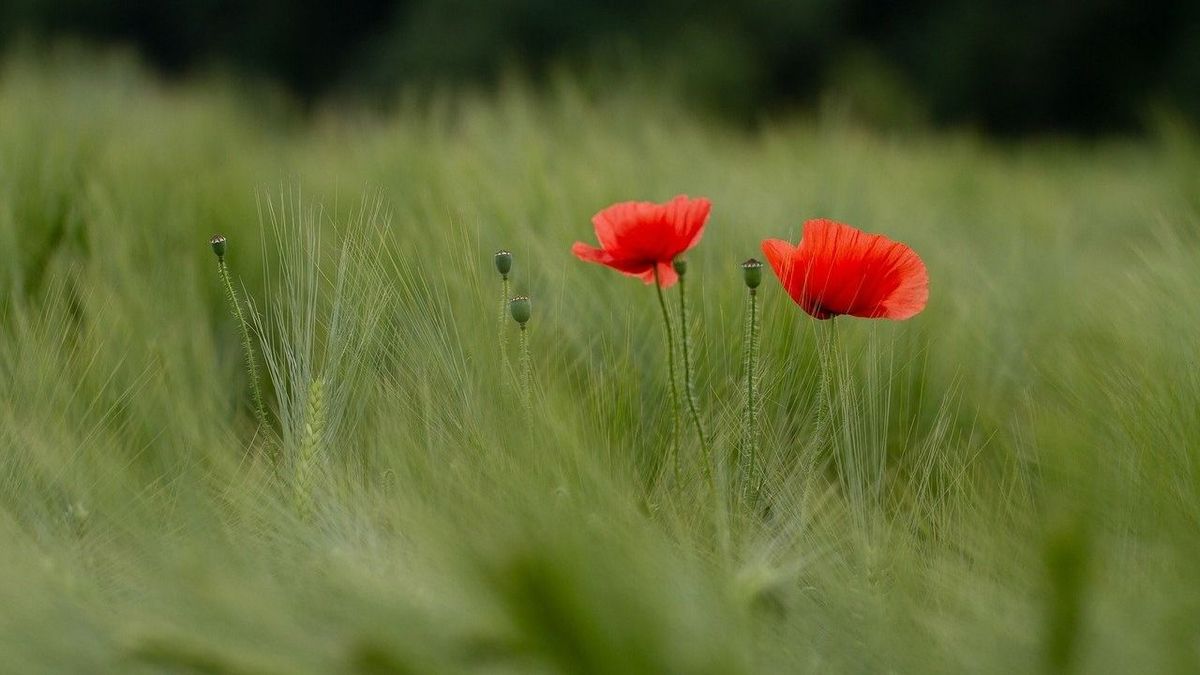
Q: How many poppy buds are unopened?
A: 5